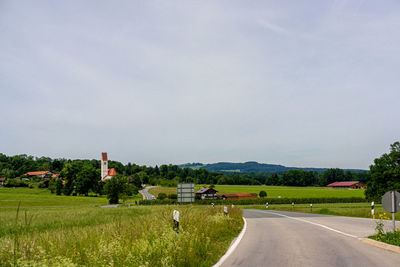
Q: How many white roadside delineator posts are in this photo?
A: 8